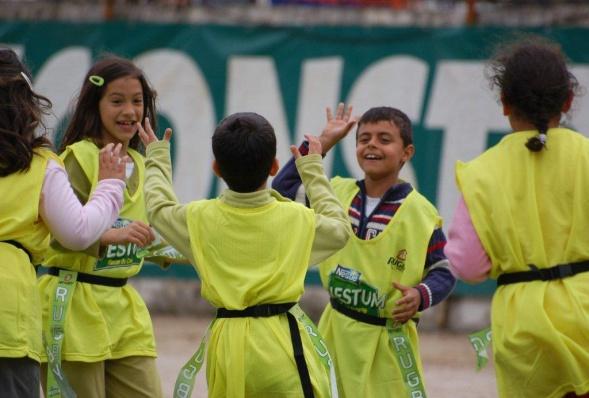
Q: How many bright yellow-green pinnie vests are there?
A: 5